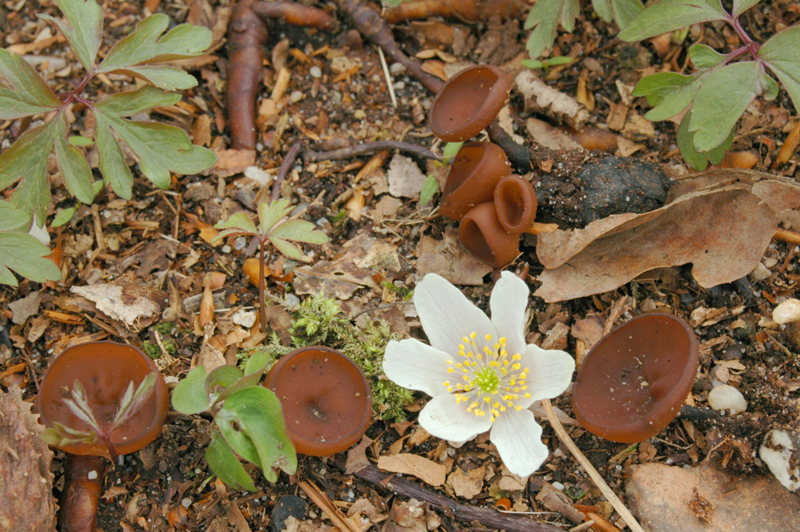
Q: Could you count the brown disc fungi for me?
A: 7